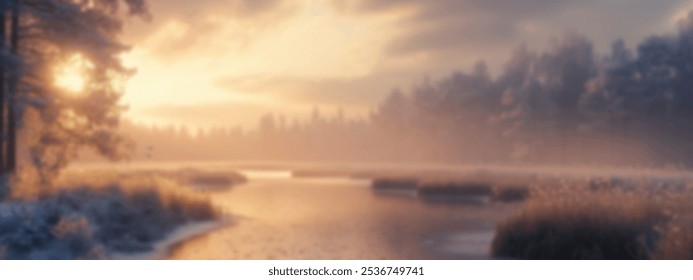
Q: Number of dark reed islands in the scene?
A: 3